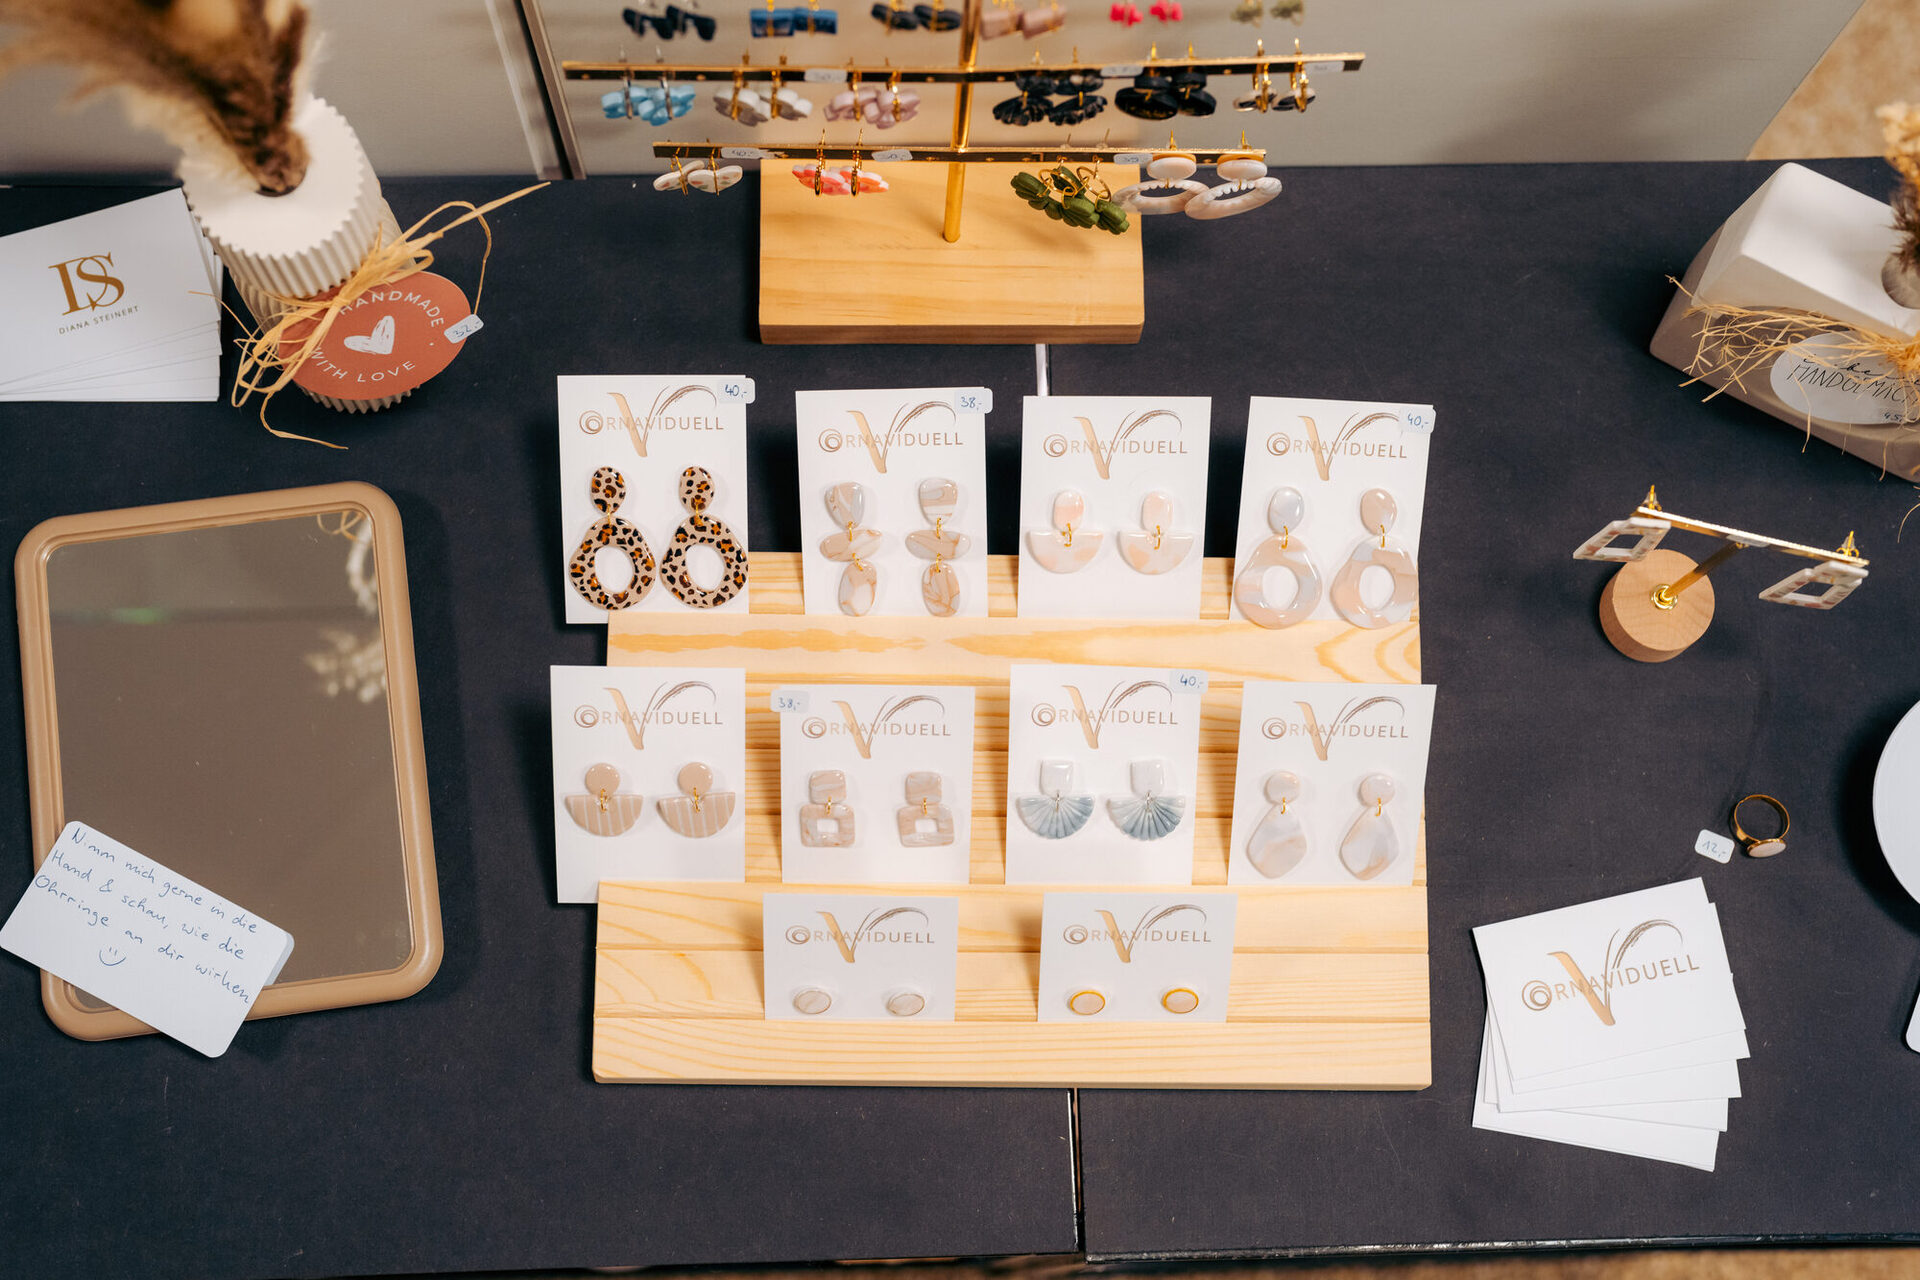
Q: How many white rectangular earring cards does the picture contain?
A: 10